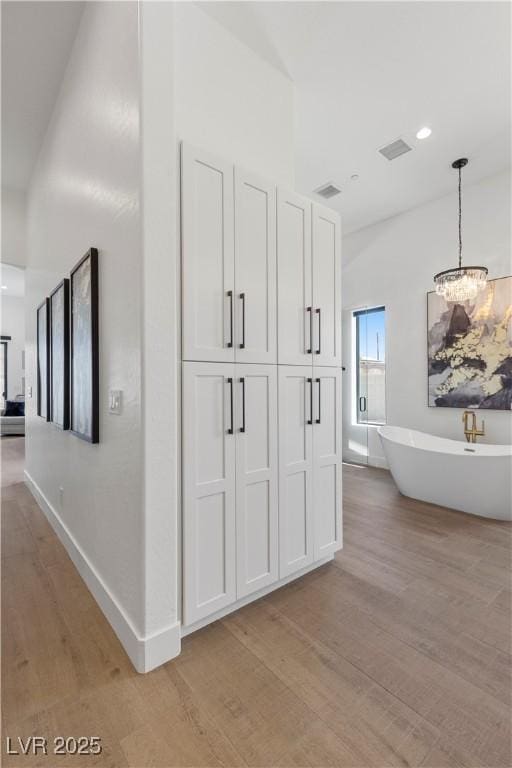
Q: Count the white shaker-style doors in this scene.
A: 8